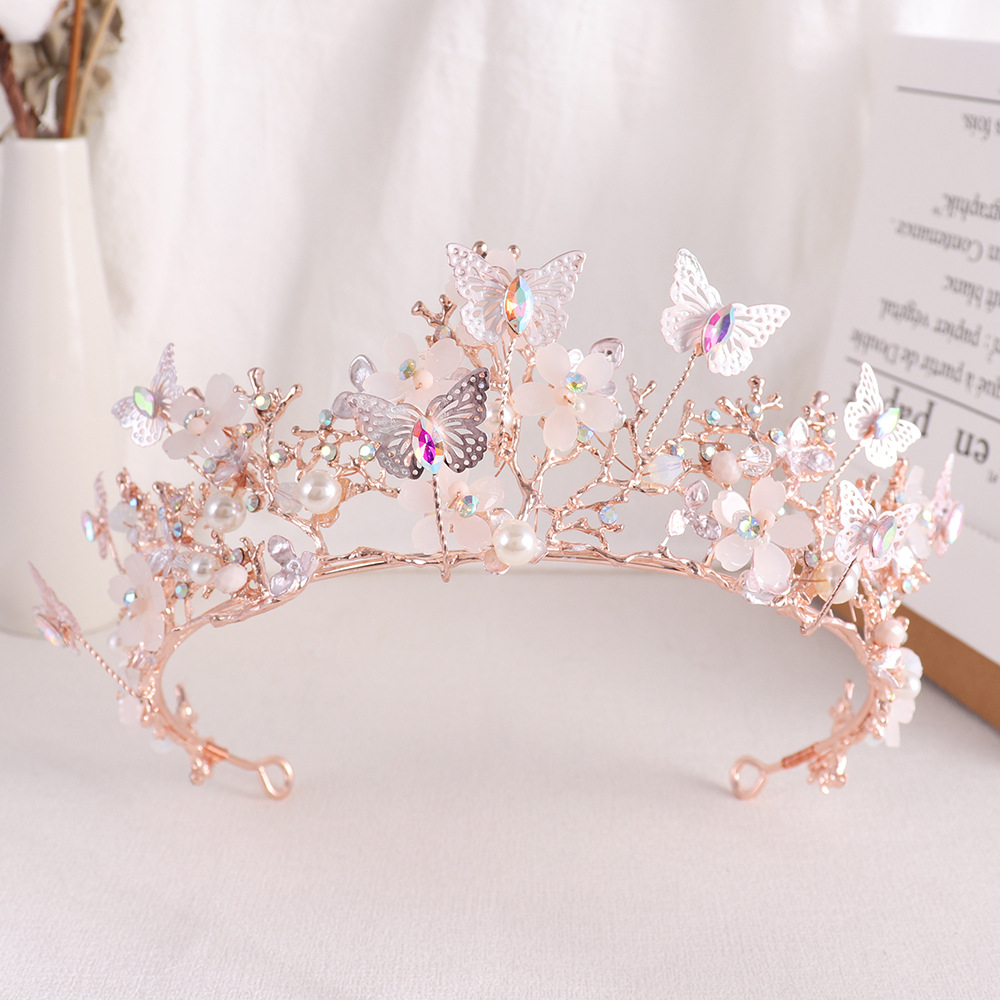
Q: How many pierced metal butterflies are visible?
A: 9